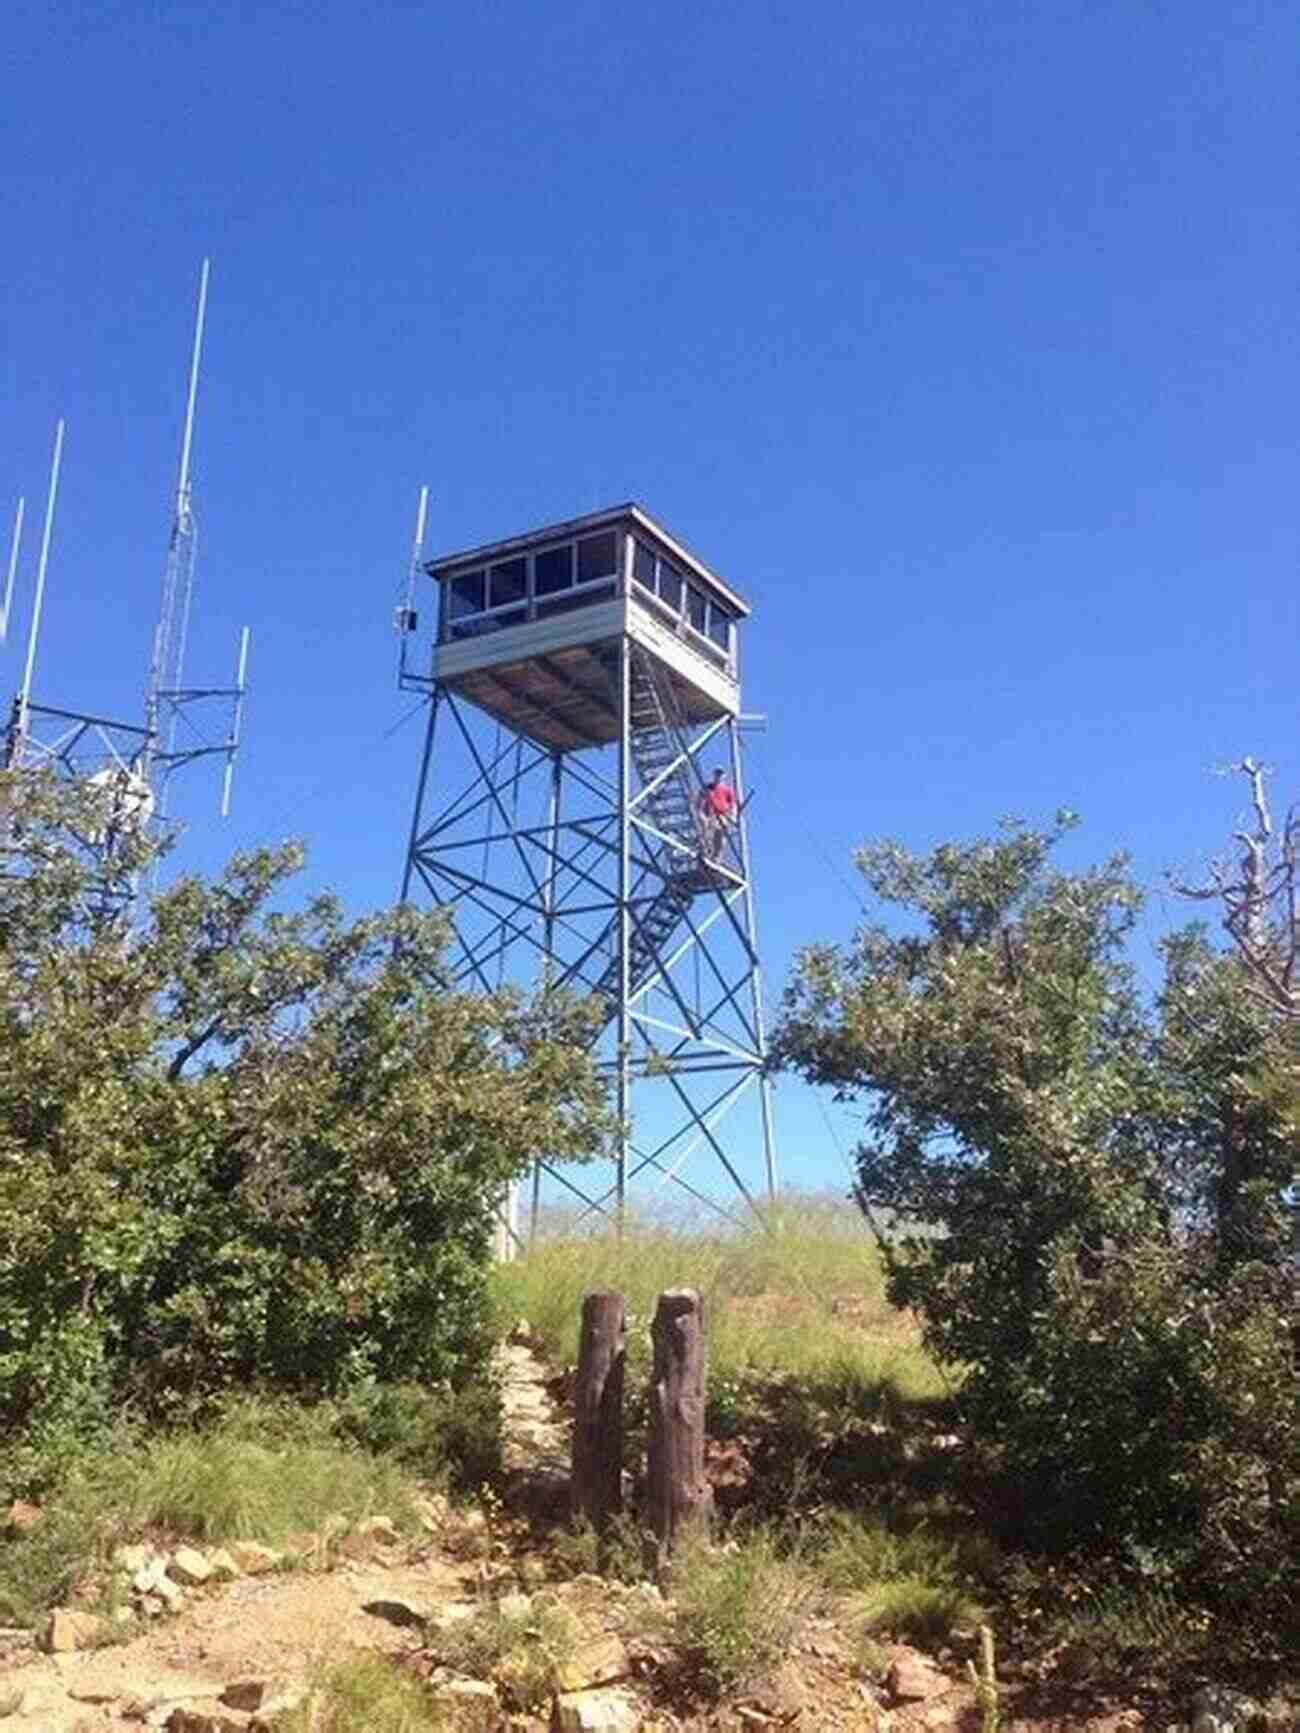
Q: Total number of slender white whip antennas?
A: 5